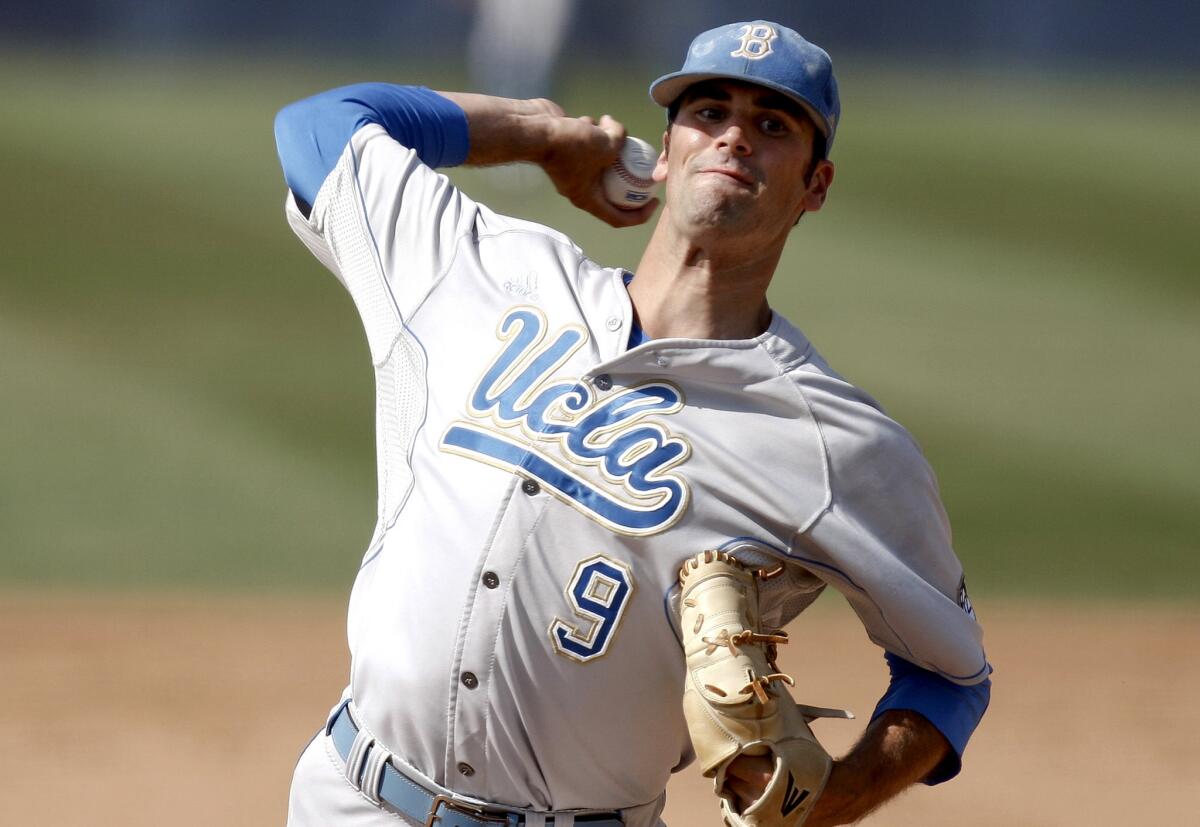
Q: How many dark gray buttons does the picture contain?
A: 5